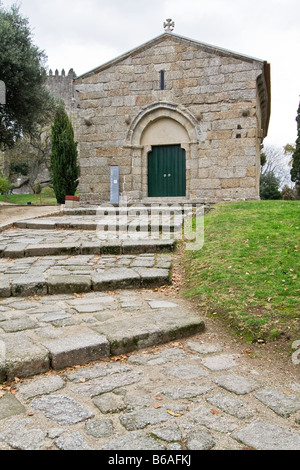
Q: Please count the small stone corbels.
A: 4